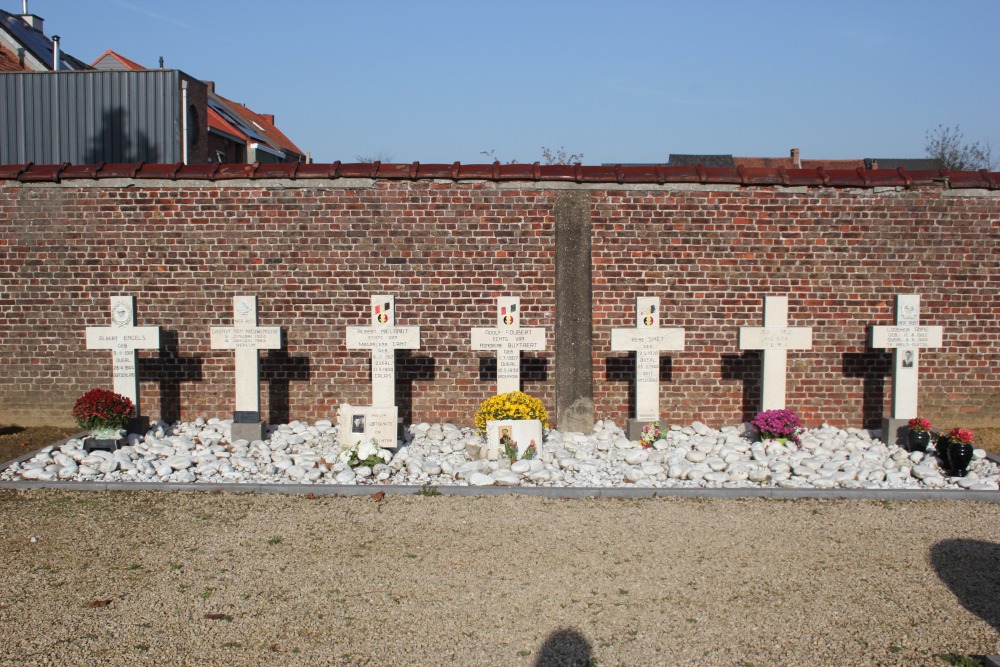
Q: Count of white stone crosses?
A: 7